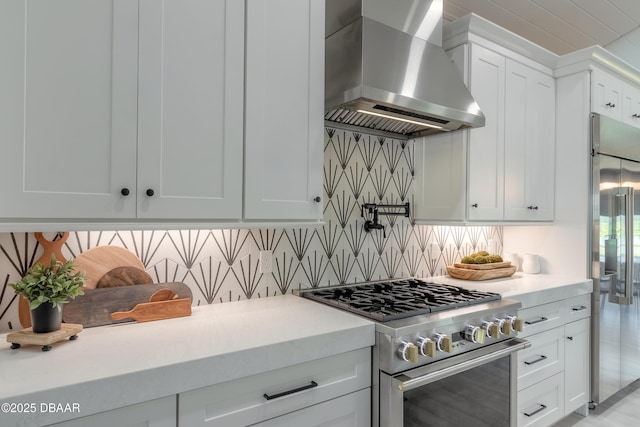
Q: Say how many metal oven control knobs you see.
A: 7